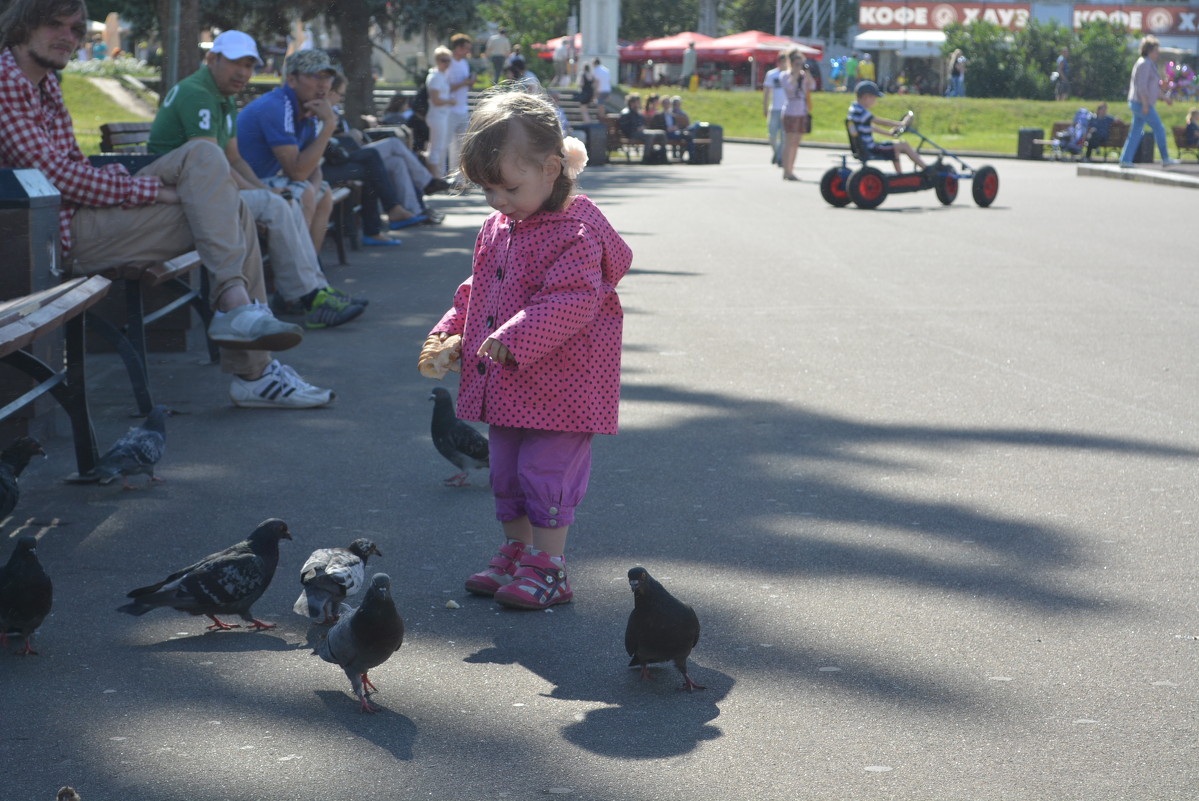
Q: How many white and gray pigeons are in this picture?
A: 1